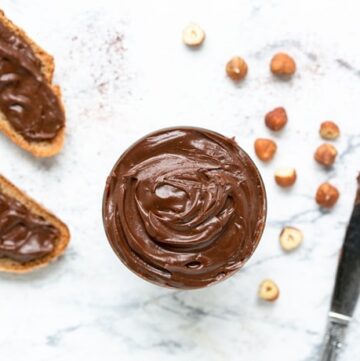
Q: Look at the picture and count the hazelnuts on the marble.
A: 11